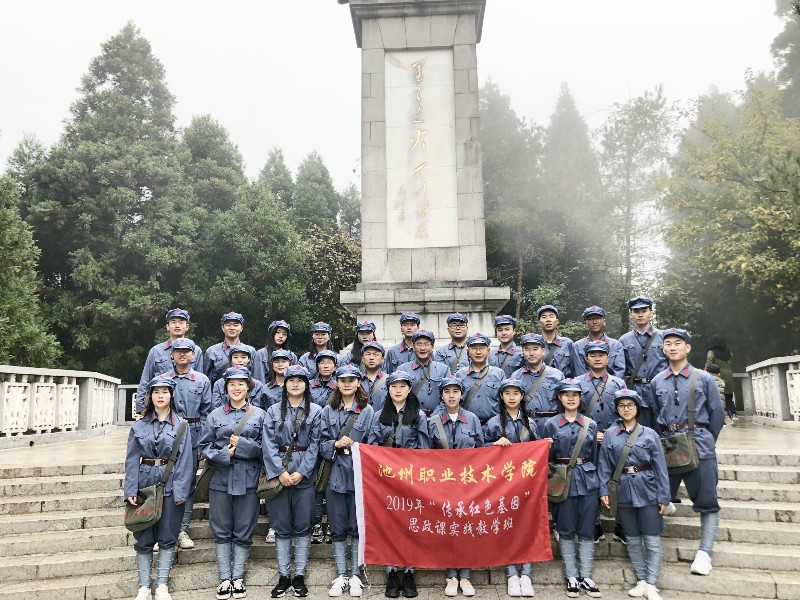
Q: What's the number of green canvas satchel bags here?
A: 7